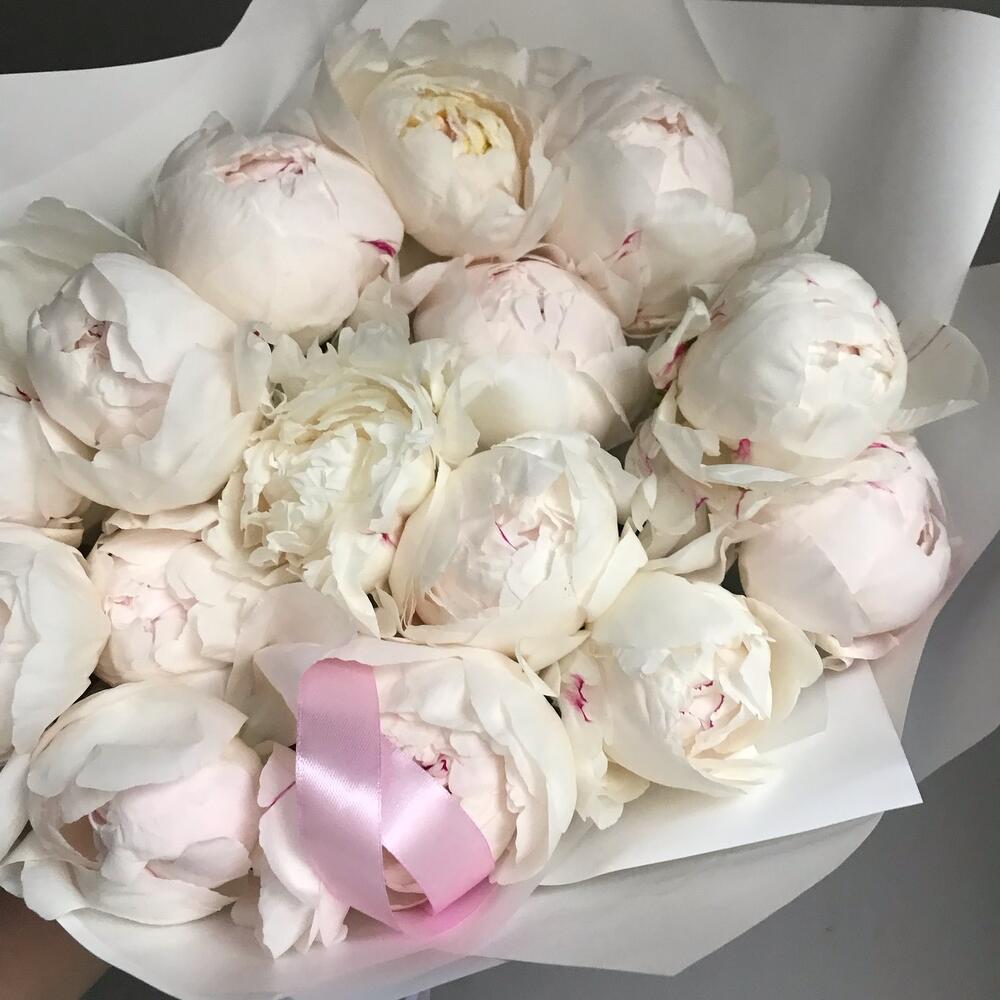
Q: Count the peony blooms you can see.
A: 15